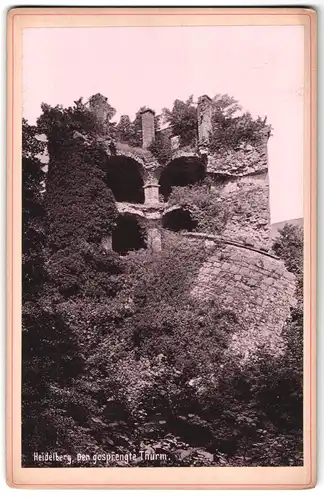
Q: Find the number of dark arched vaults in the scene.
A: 4